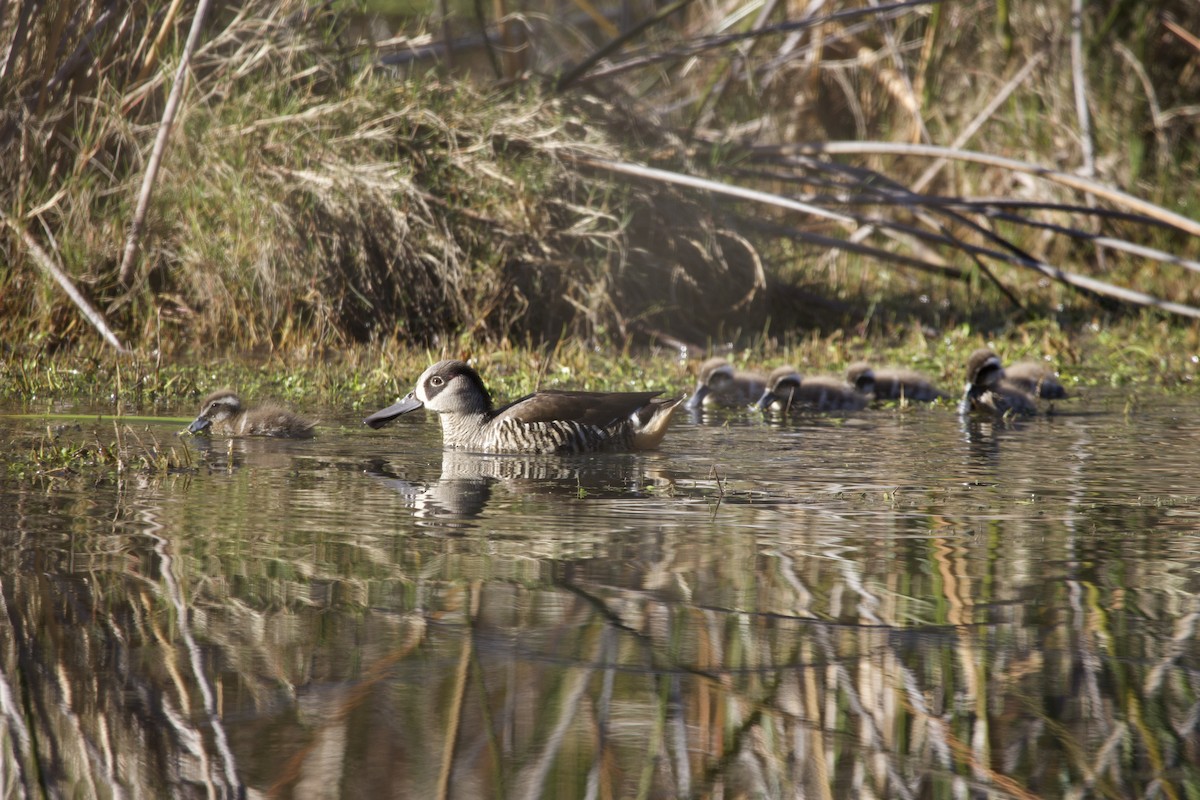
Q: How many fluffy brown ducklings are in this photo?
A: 6